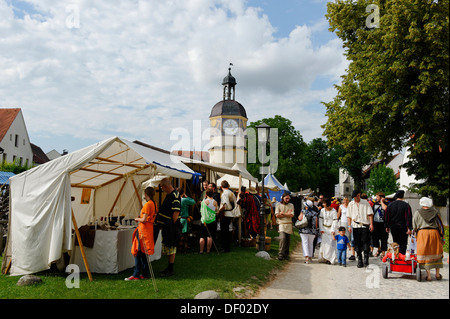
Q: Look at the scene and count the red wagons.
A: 1